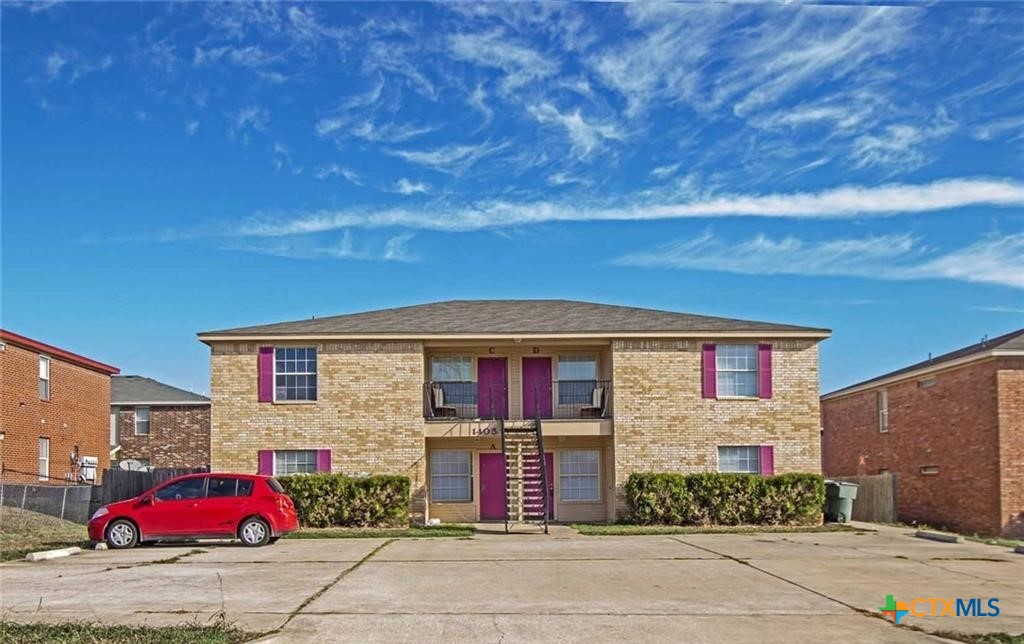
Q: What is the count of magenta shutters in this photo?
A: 6